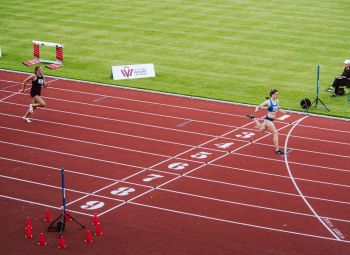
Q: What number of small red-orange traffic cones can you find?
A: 9